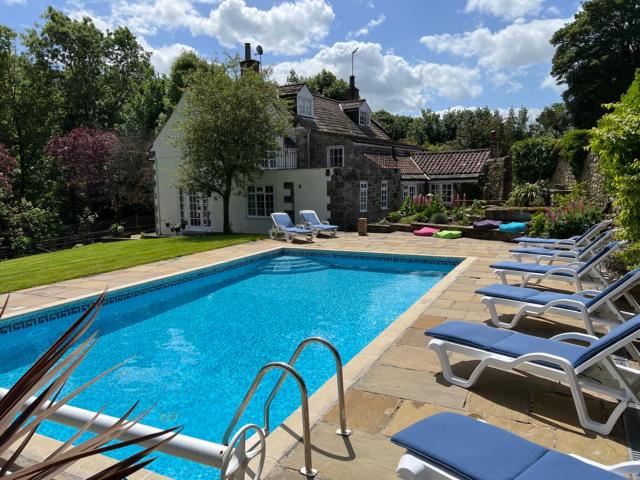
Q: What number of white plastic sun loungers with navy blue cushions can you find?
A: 8